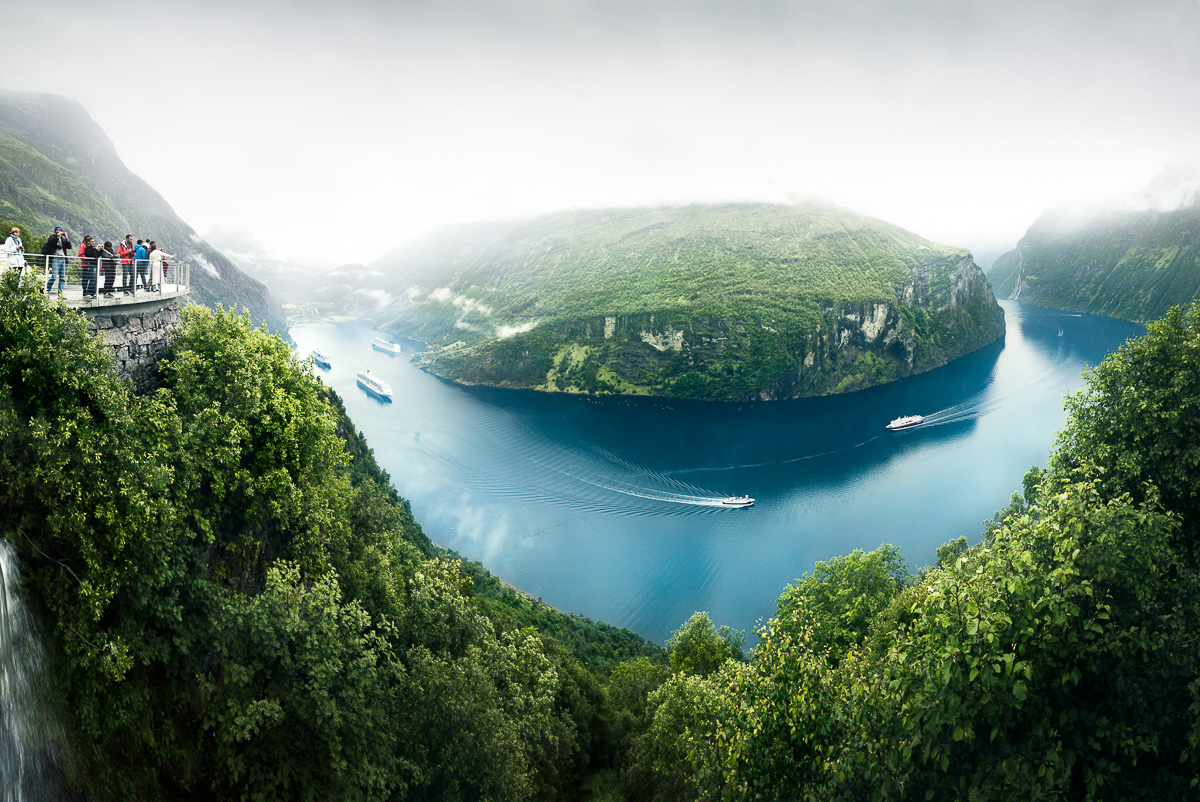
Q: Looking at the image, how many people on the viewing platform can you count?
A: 11